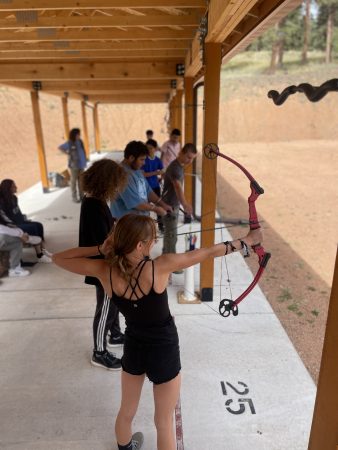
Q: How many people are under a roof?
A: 10